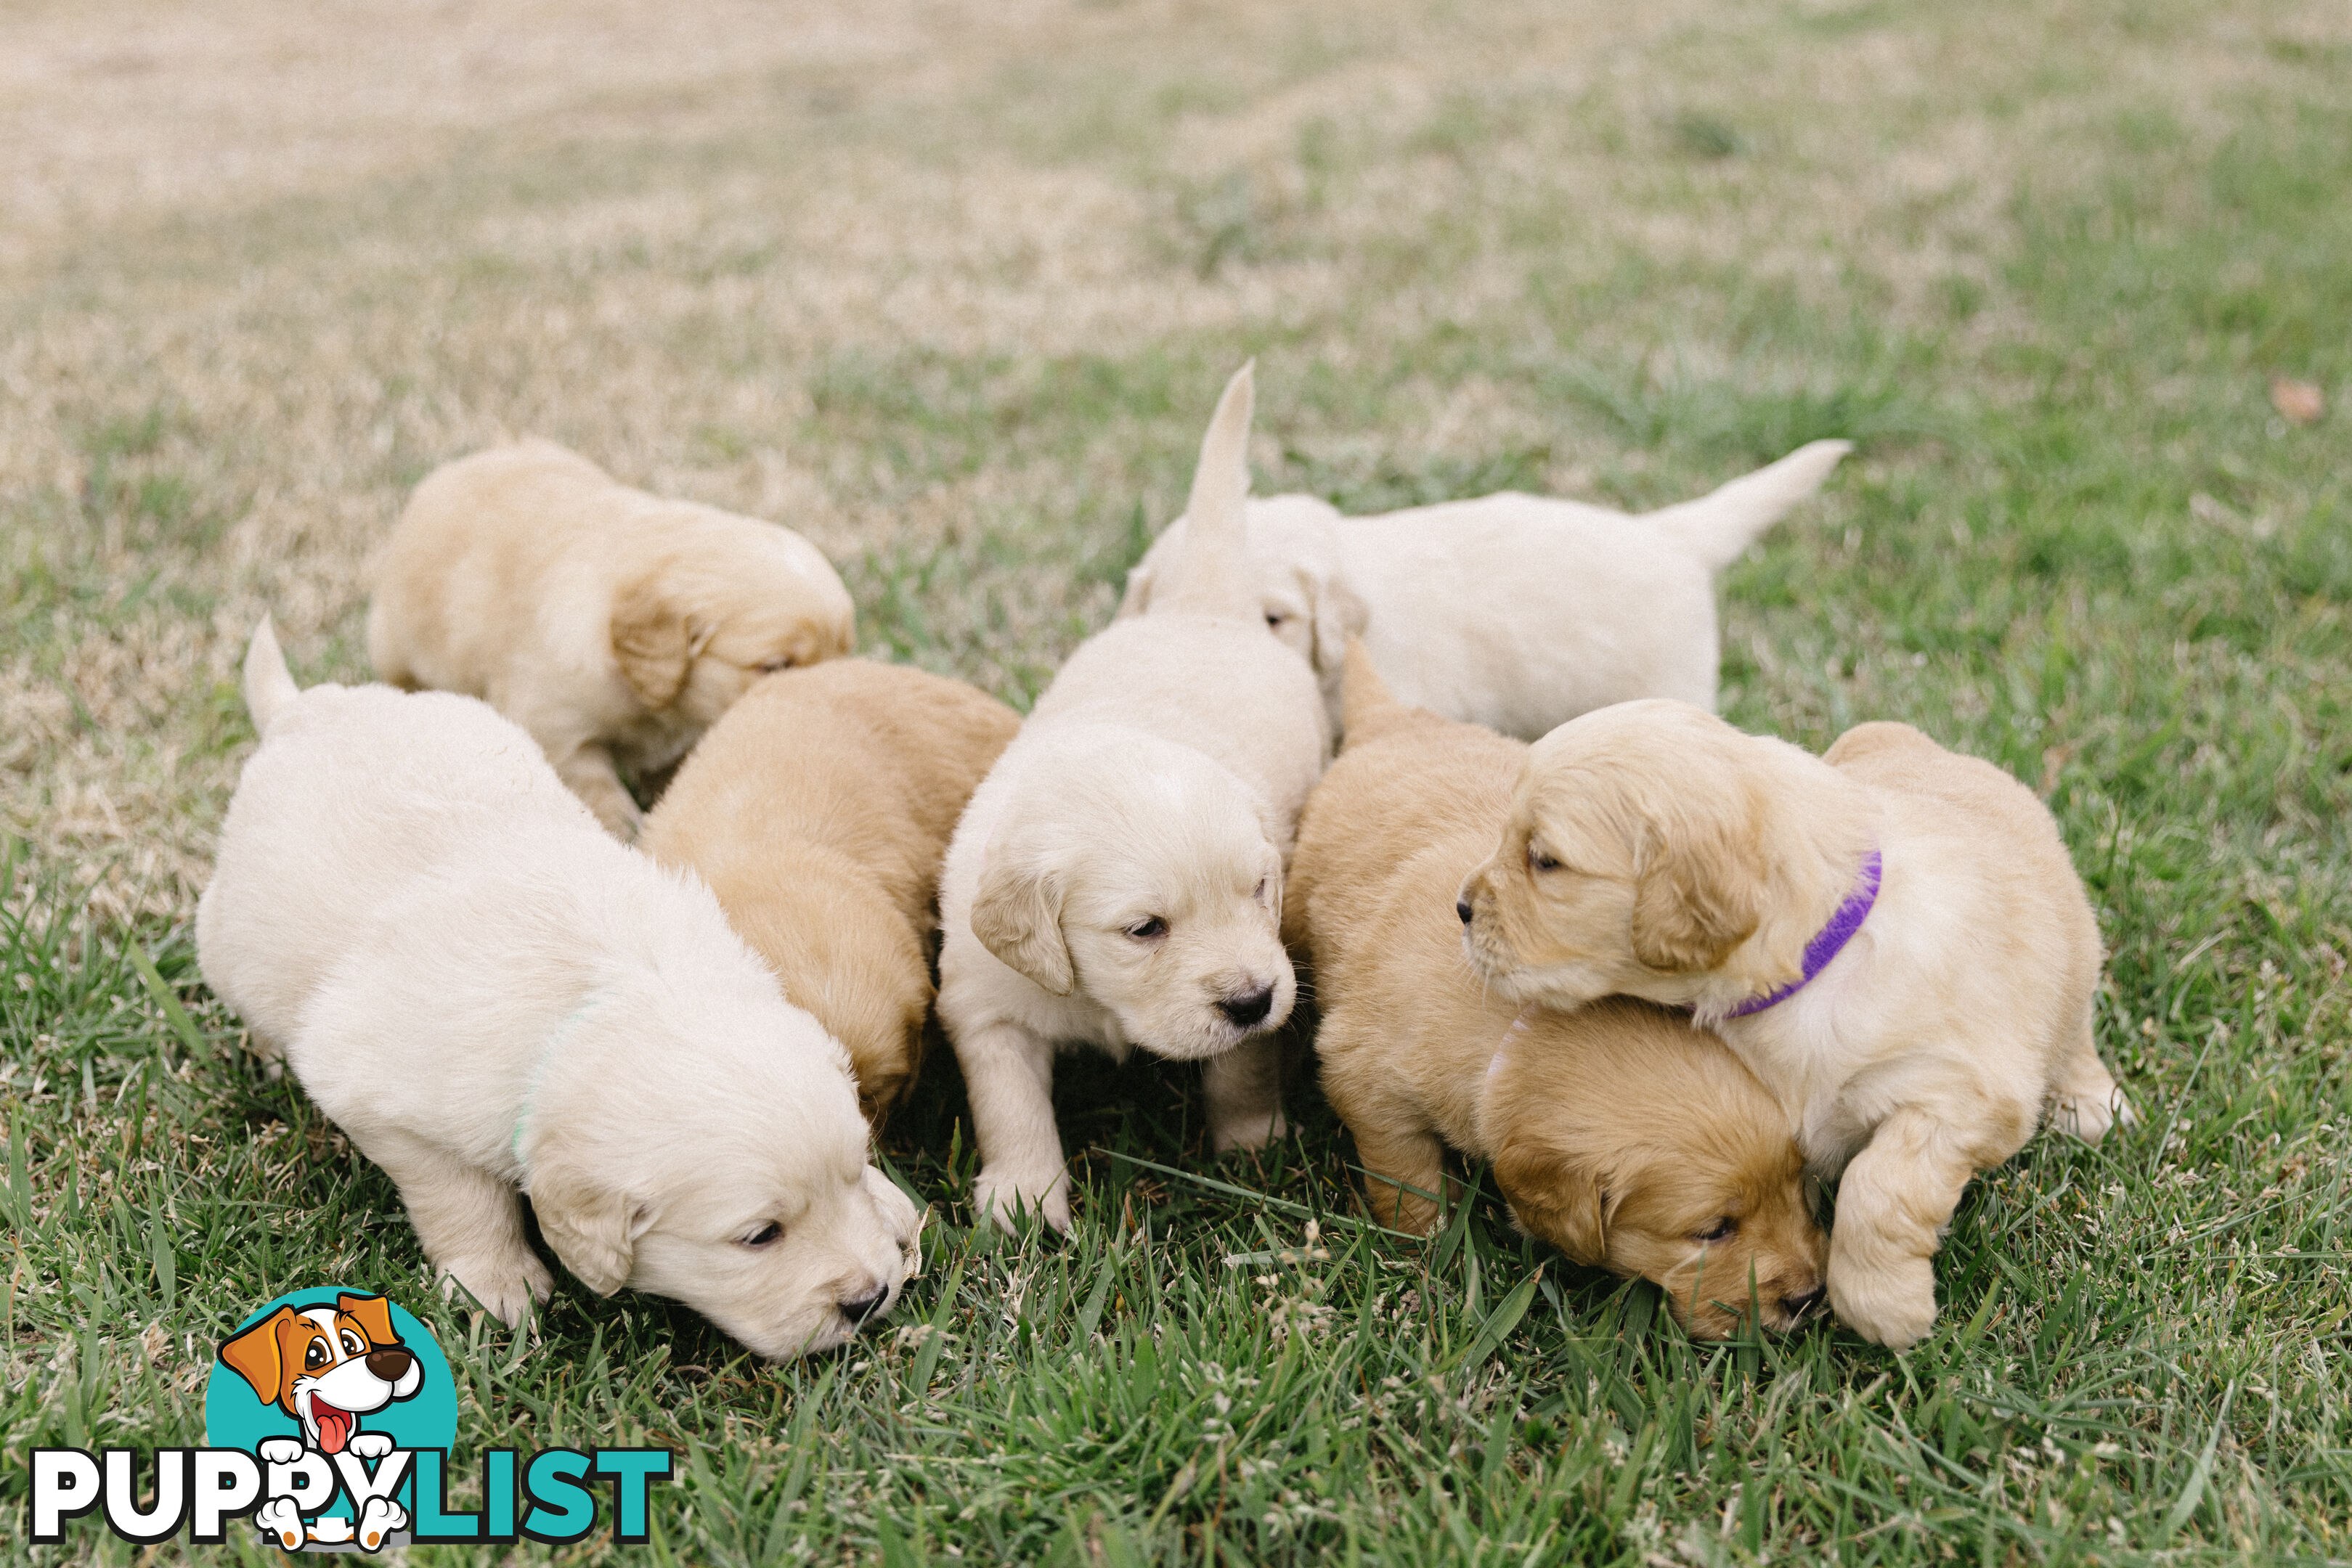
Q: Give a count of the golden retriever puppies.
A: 7